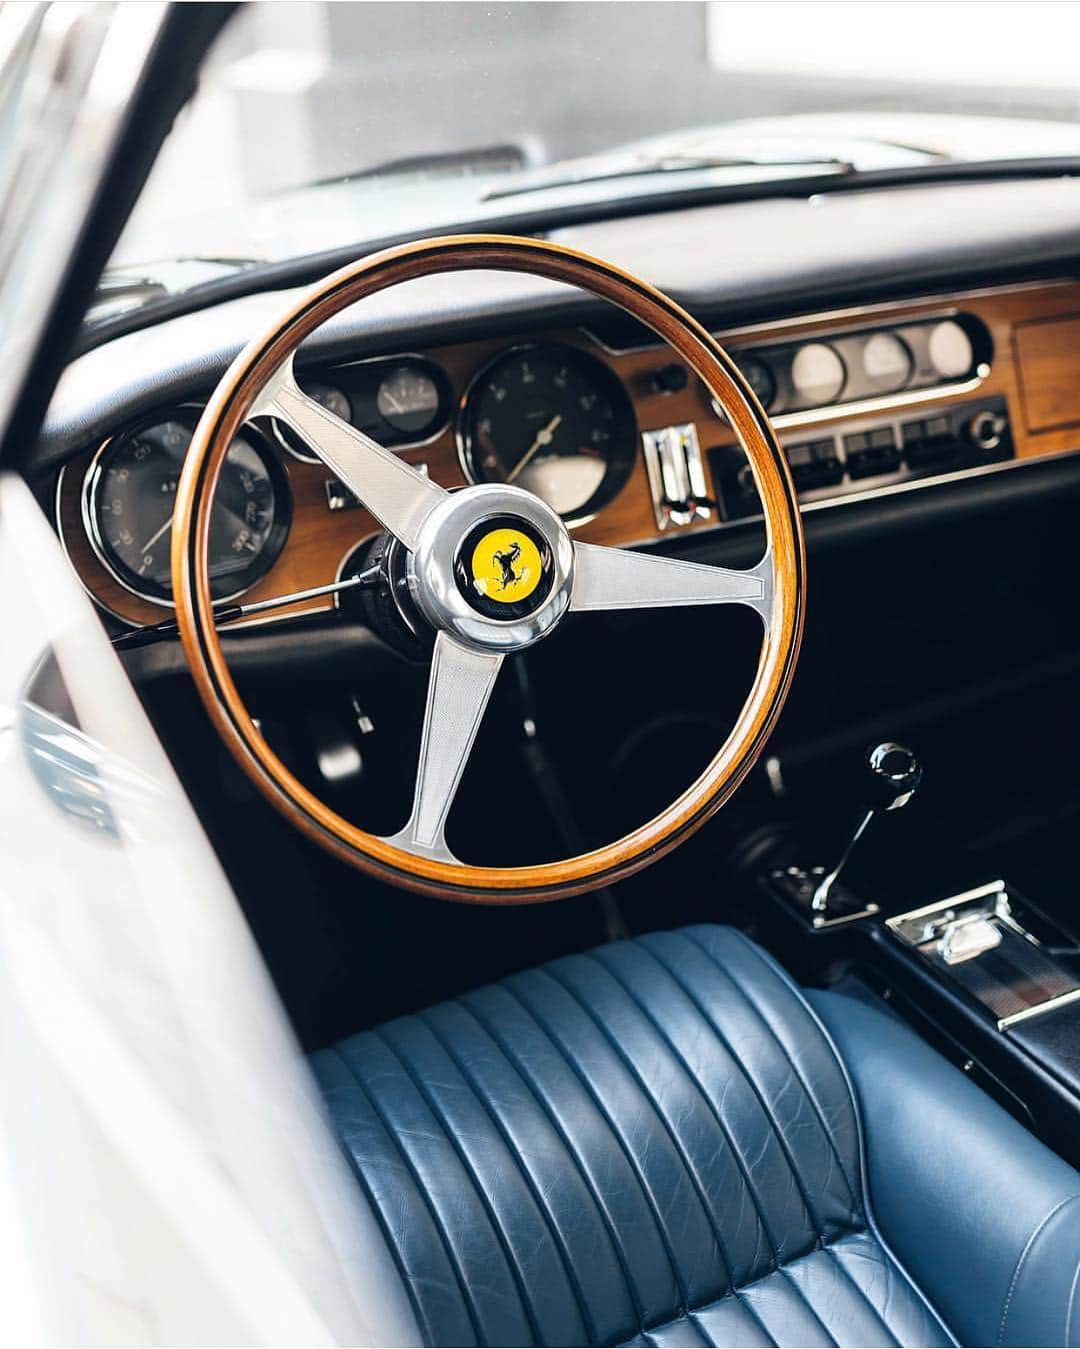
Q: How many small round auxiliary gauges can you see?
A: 6